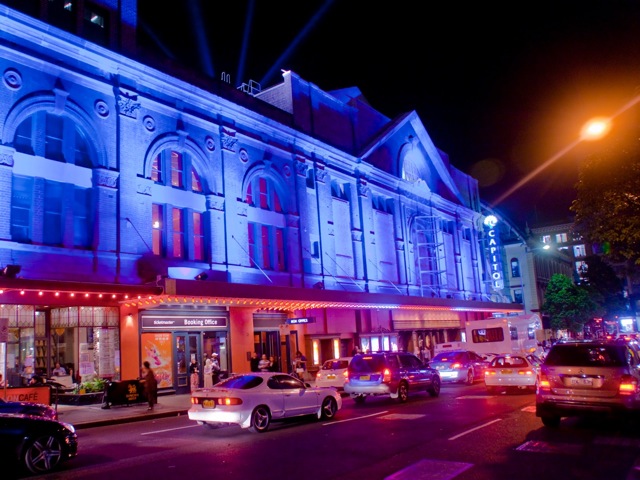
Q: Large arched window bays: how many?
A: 3